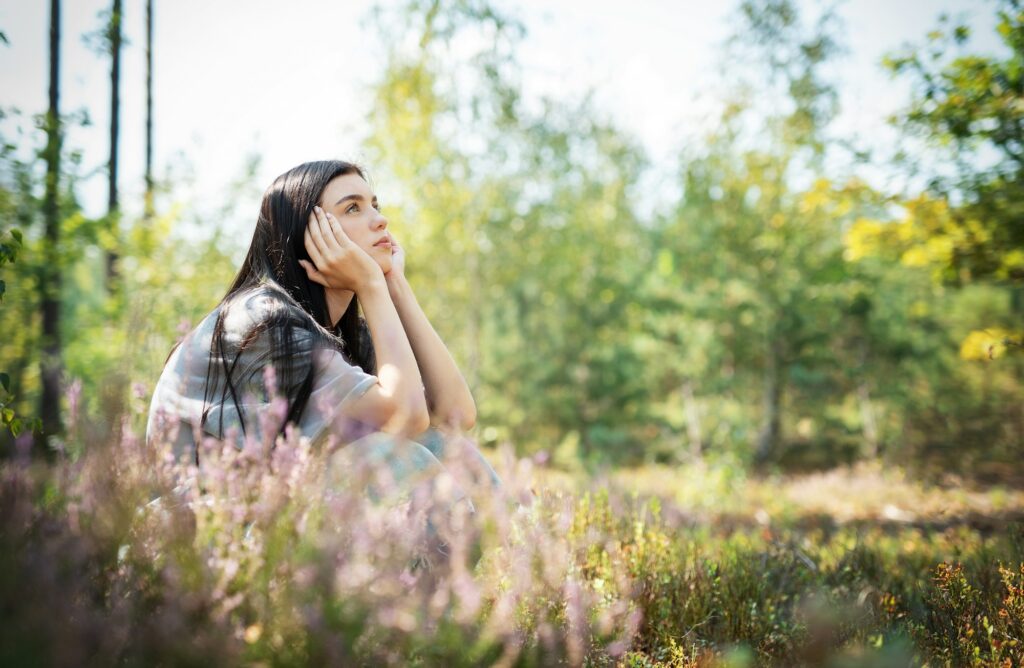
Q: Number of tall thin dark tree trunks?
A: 3